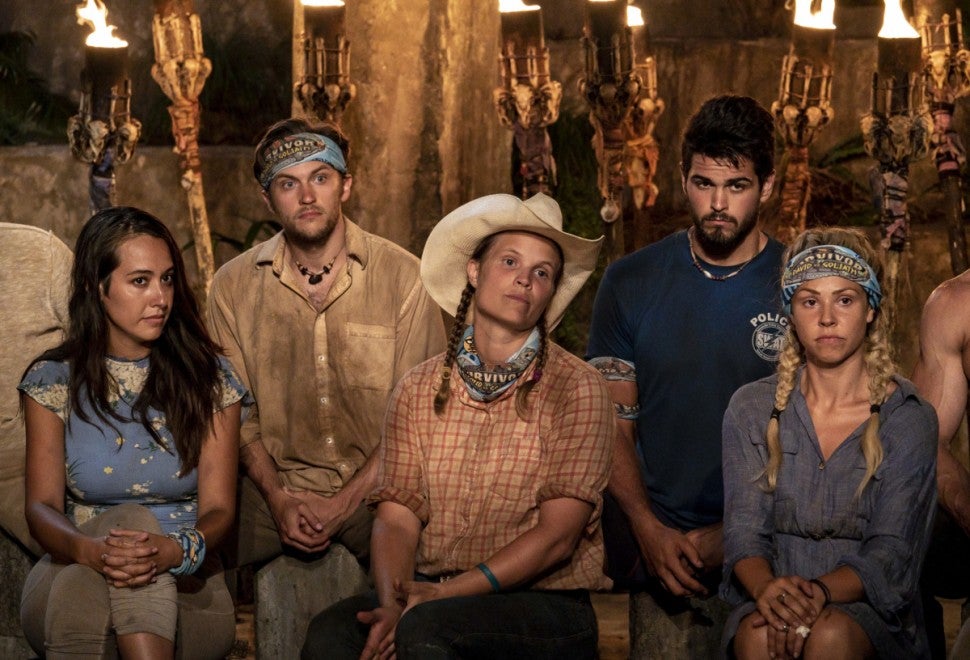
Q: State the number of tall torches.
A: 9